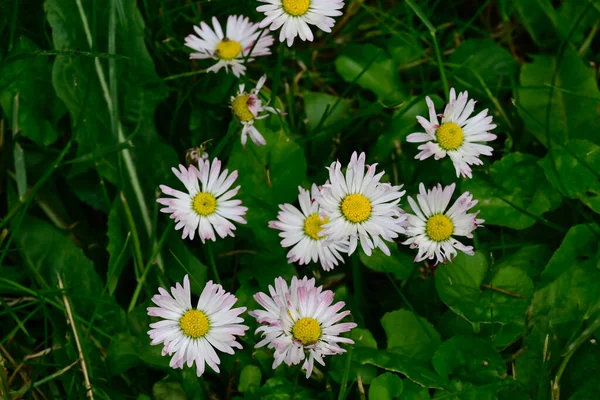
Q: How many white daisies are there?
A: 10